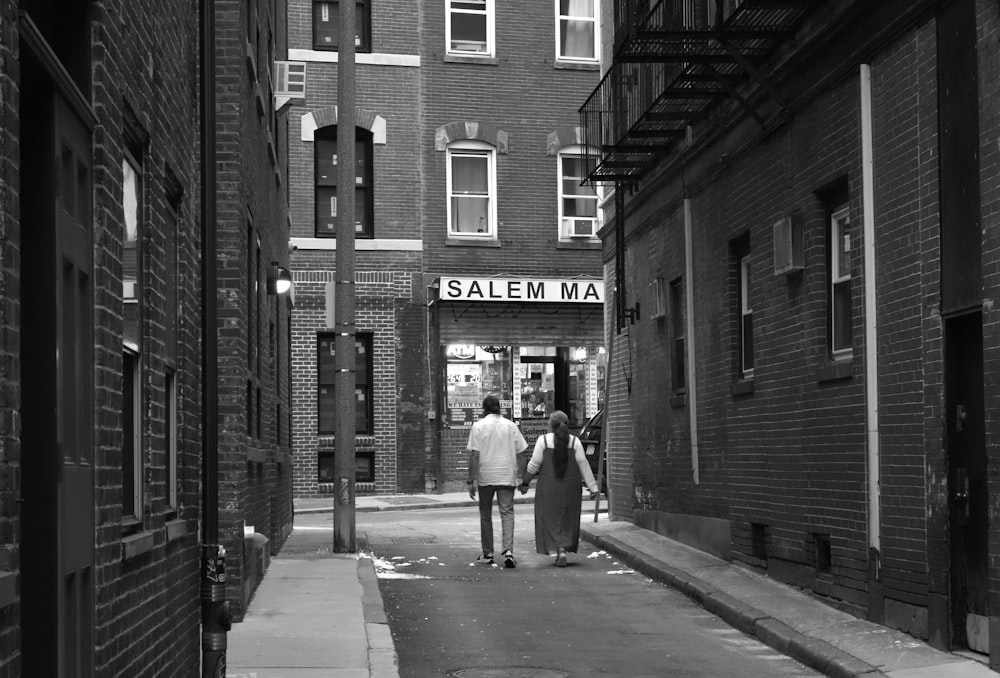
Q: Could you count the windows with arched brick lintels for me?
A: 3